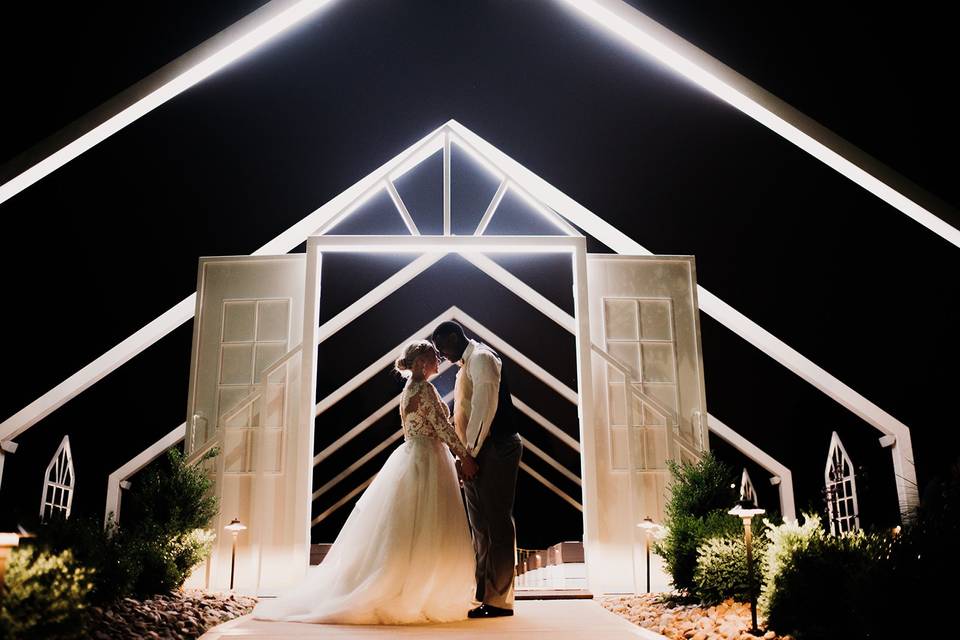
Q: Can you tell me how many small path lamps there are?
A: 4